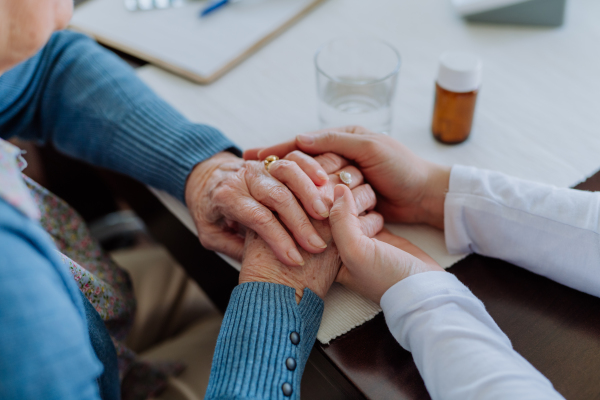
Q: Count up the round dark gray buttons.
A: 3